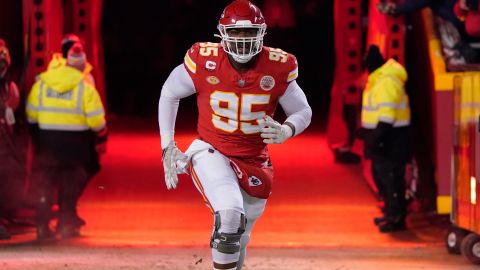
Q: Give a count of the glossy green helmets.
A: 0